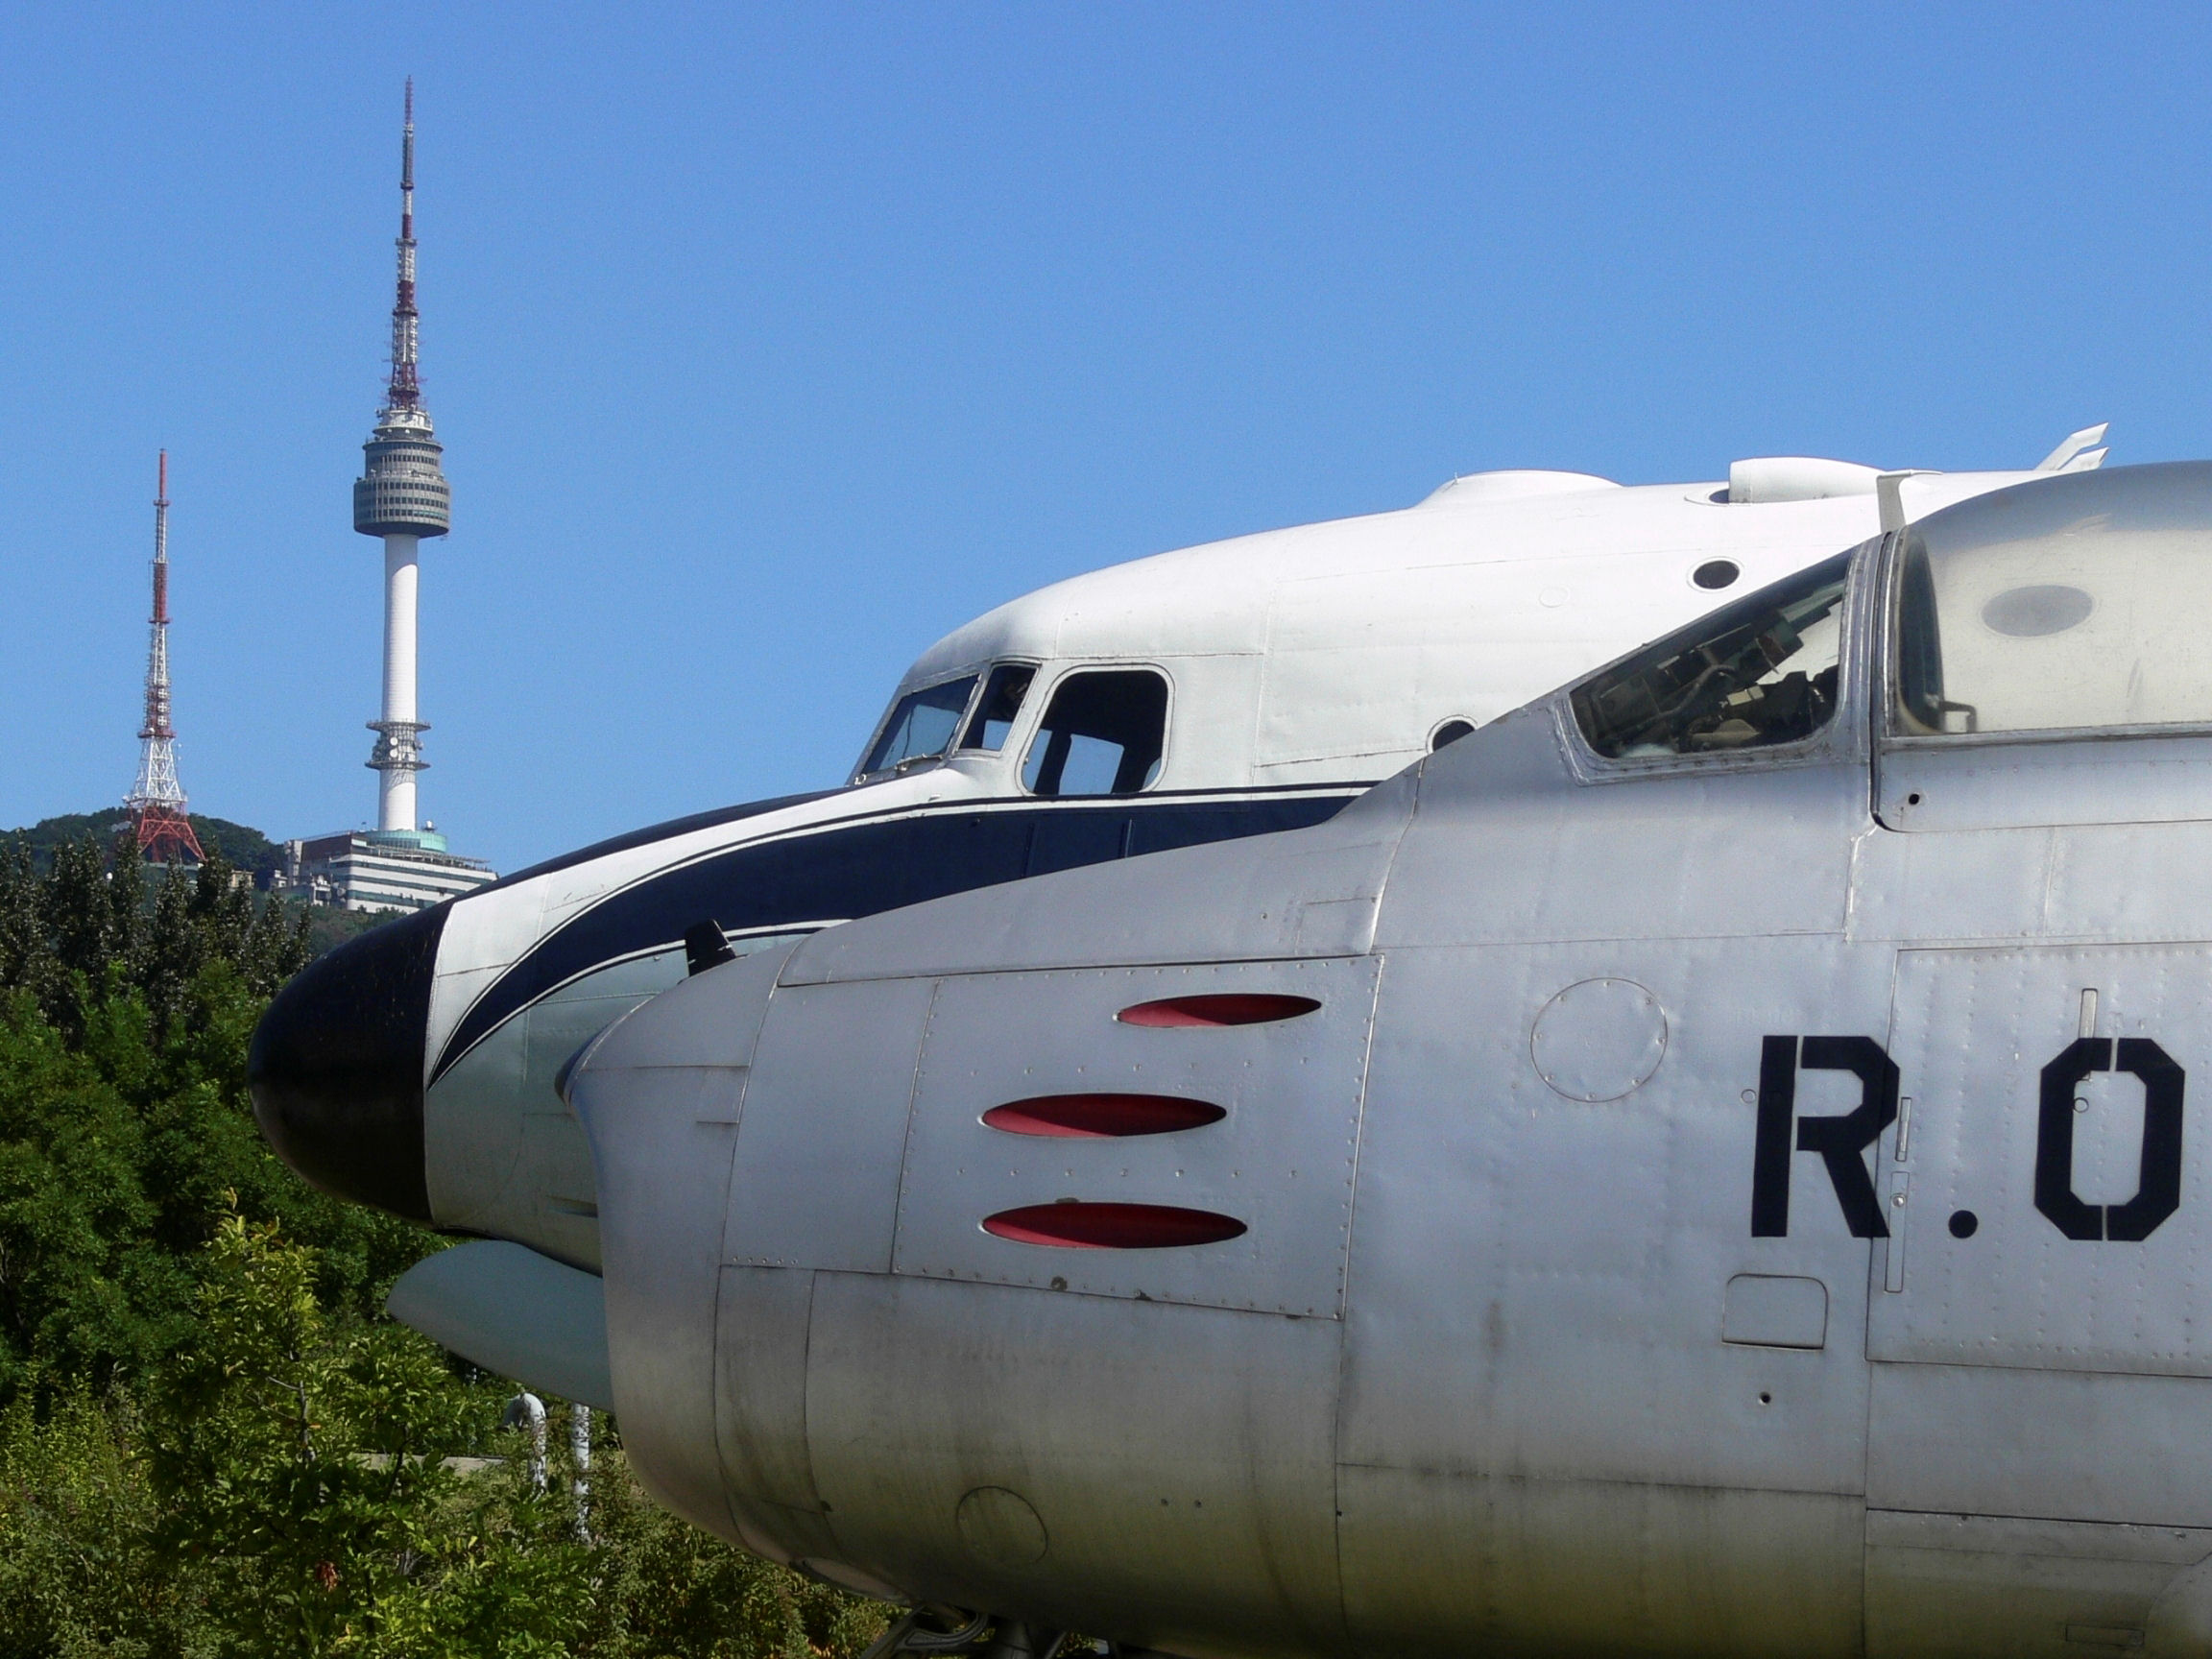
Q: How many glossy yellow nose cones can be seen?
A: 0